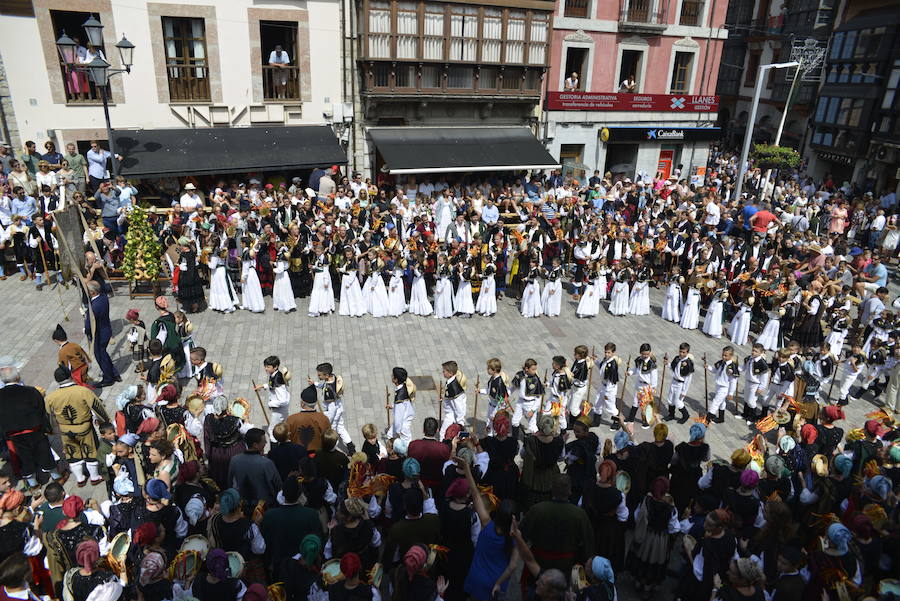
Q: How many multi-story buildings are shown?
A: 5